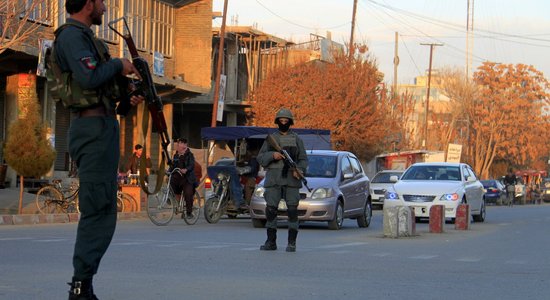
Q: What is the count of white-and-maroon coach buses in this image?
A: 0